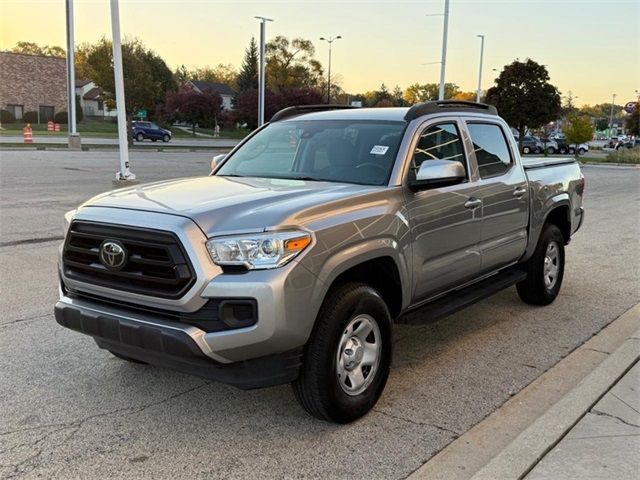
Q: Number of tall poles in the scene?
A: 6